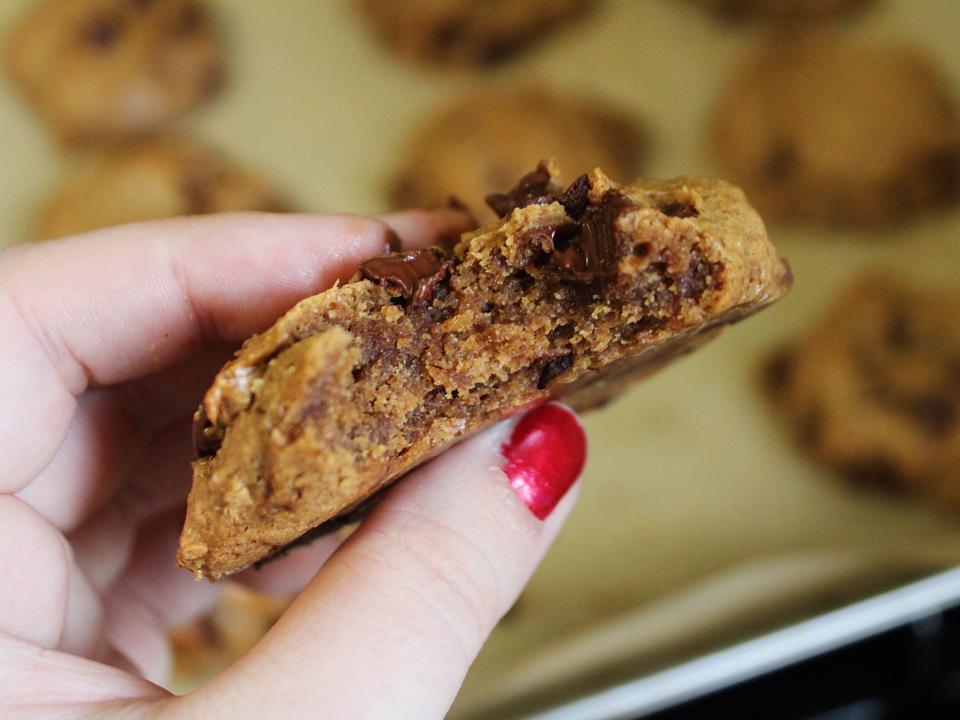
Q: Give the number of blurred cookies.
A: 8